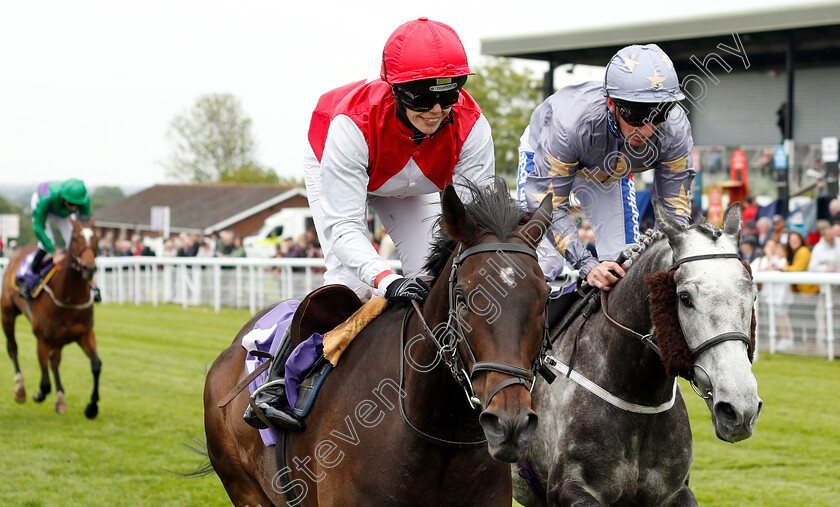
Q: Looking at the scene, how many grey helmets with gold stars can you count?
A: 1